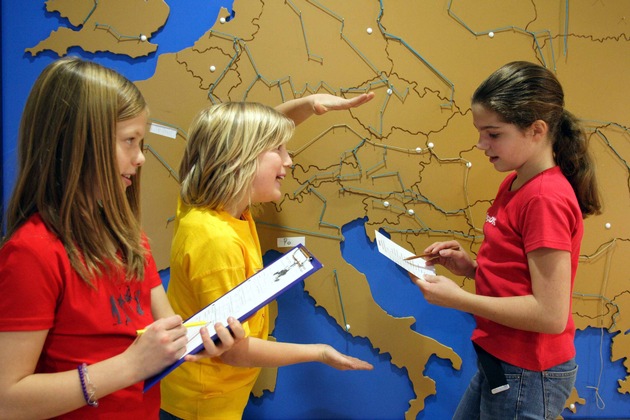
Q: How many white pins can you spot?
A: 14